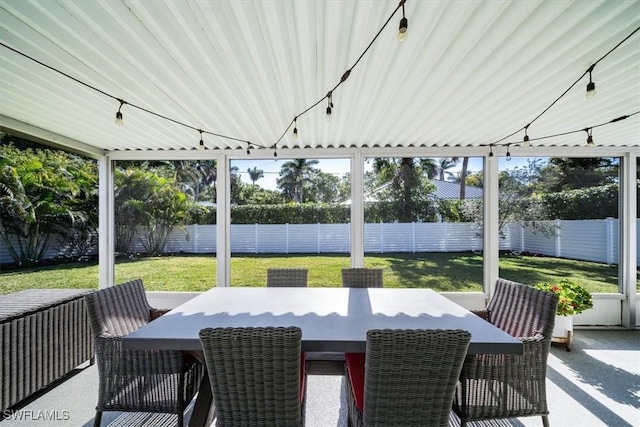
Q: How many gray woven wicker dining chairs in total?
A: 6